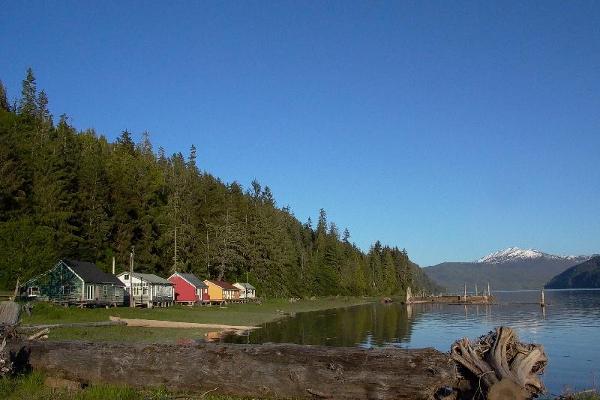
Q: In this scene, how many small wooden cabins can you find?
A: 5